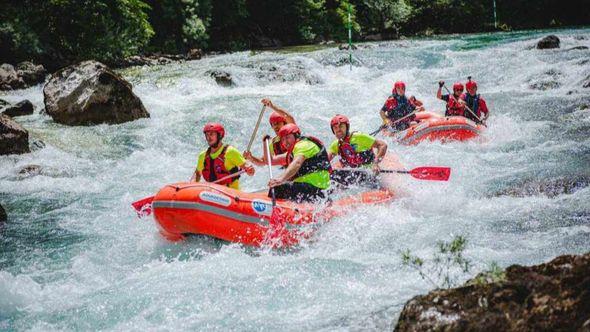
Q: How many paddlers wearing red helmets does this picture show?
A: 7